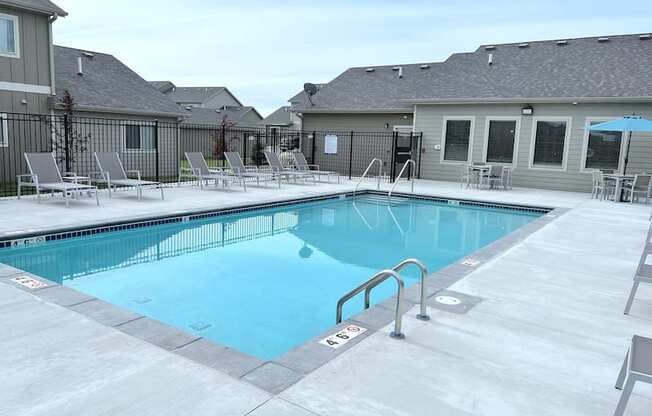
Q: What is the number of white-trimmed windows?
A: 7